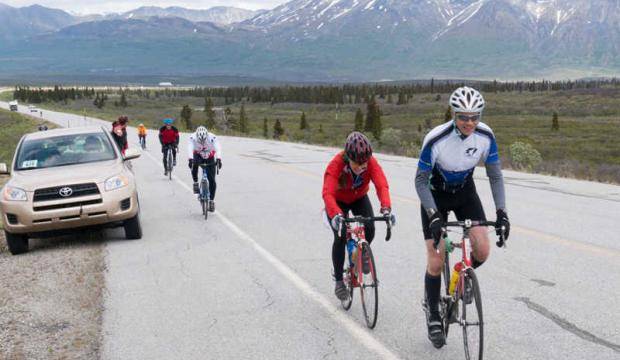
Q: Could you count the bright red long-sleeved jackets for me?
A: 1